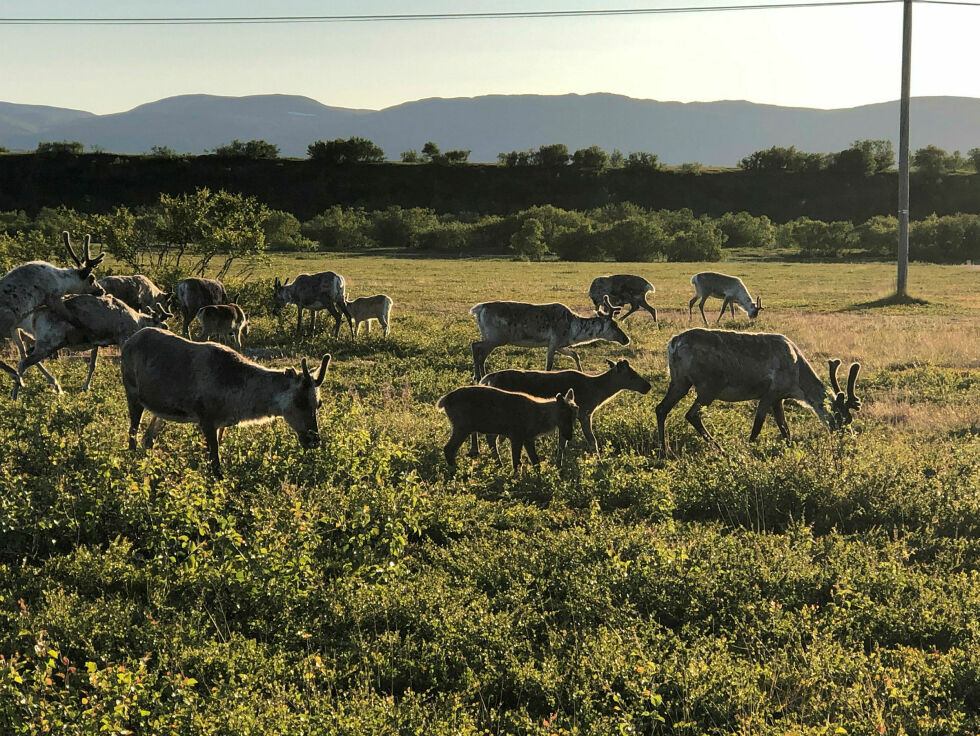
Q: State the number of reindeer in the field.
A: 14